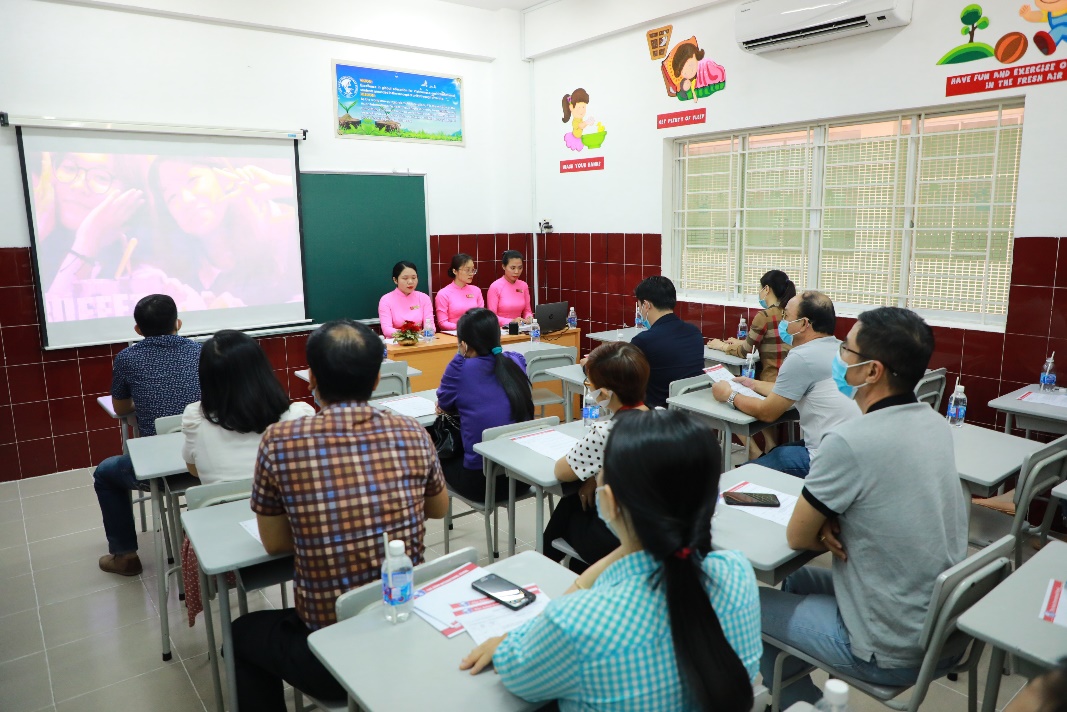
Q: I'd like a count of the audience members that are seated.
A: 10